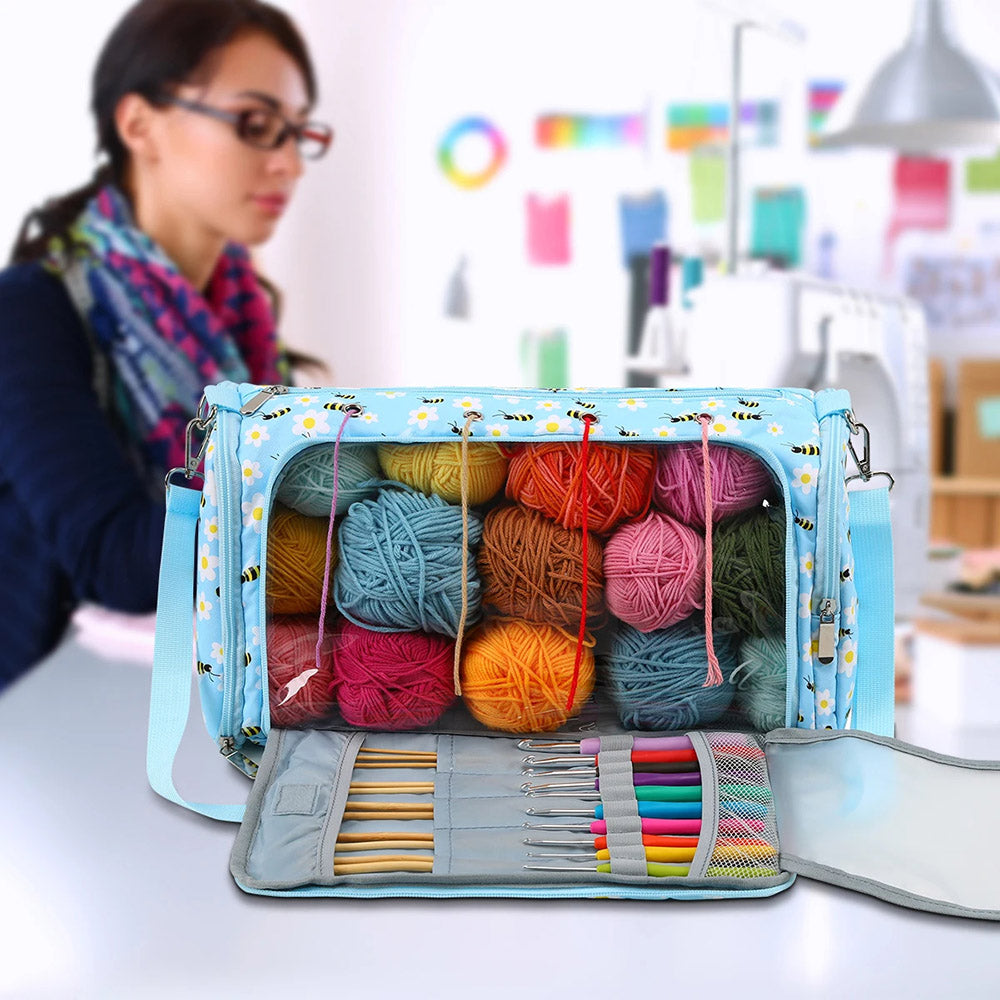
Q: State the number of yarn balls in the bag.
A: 14